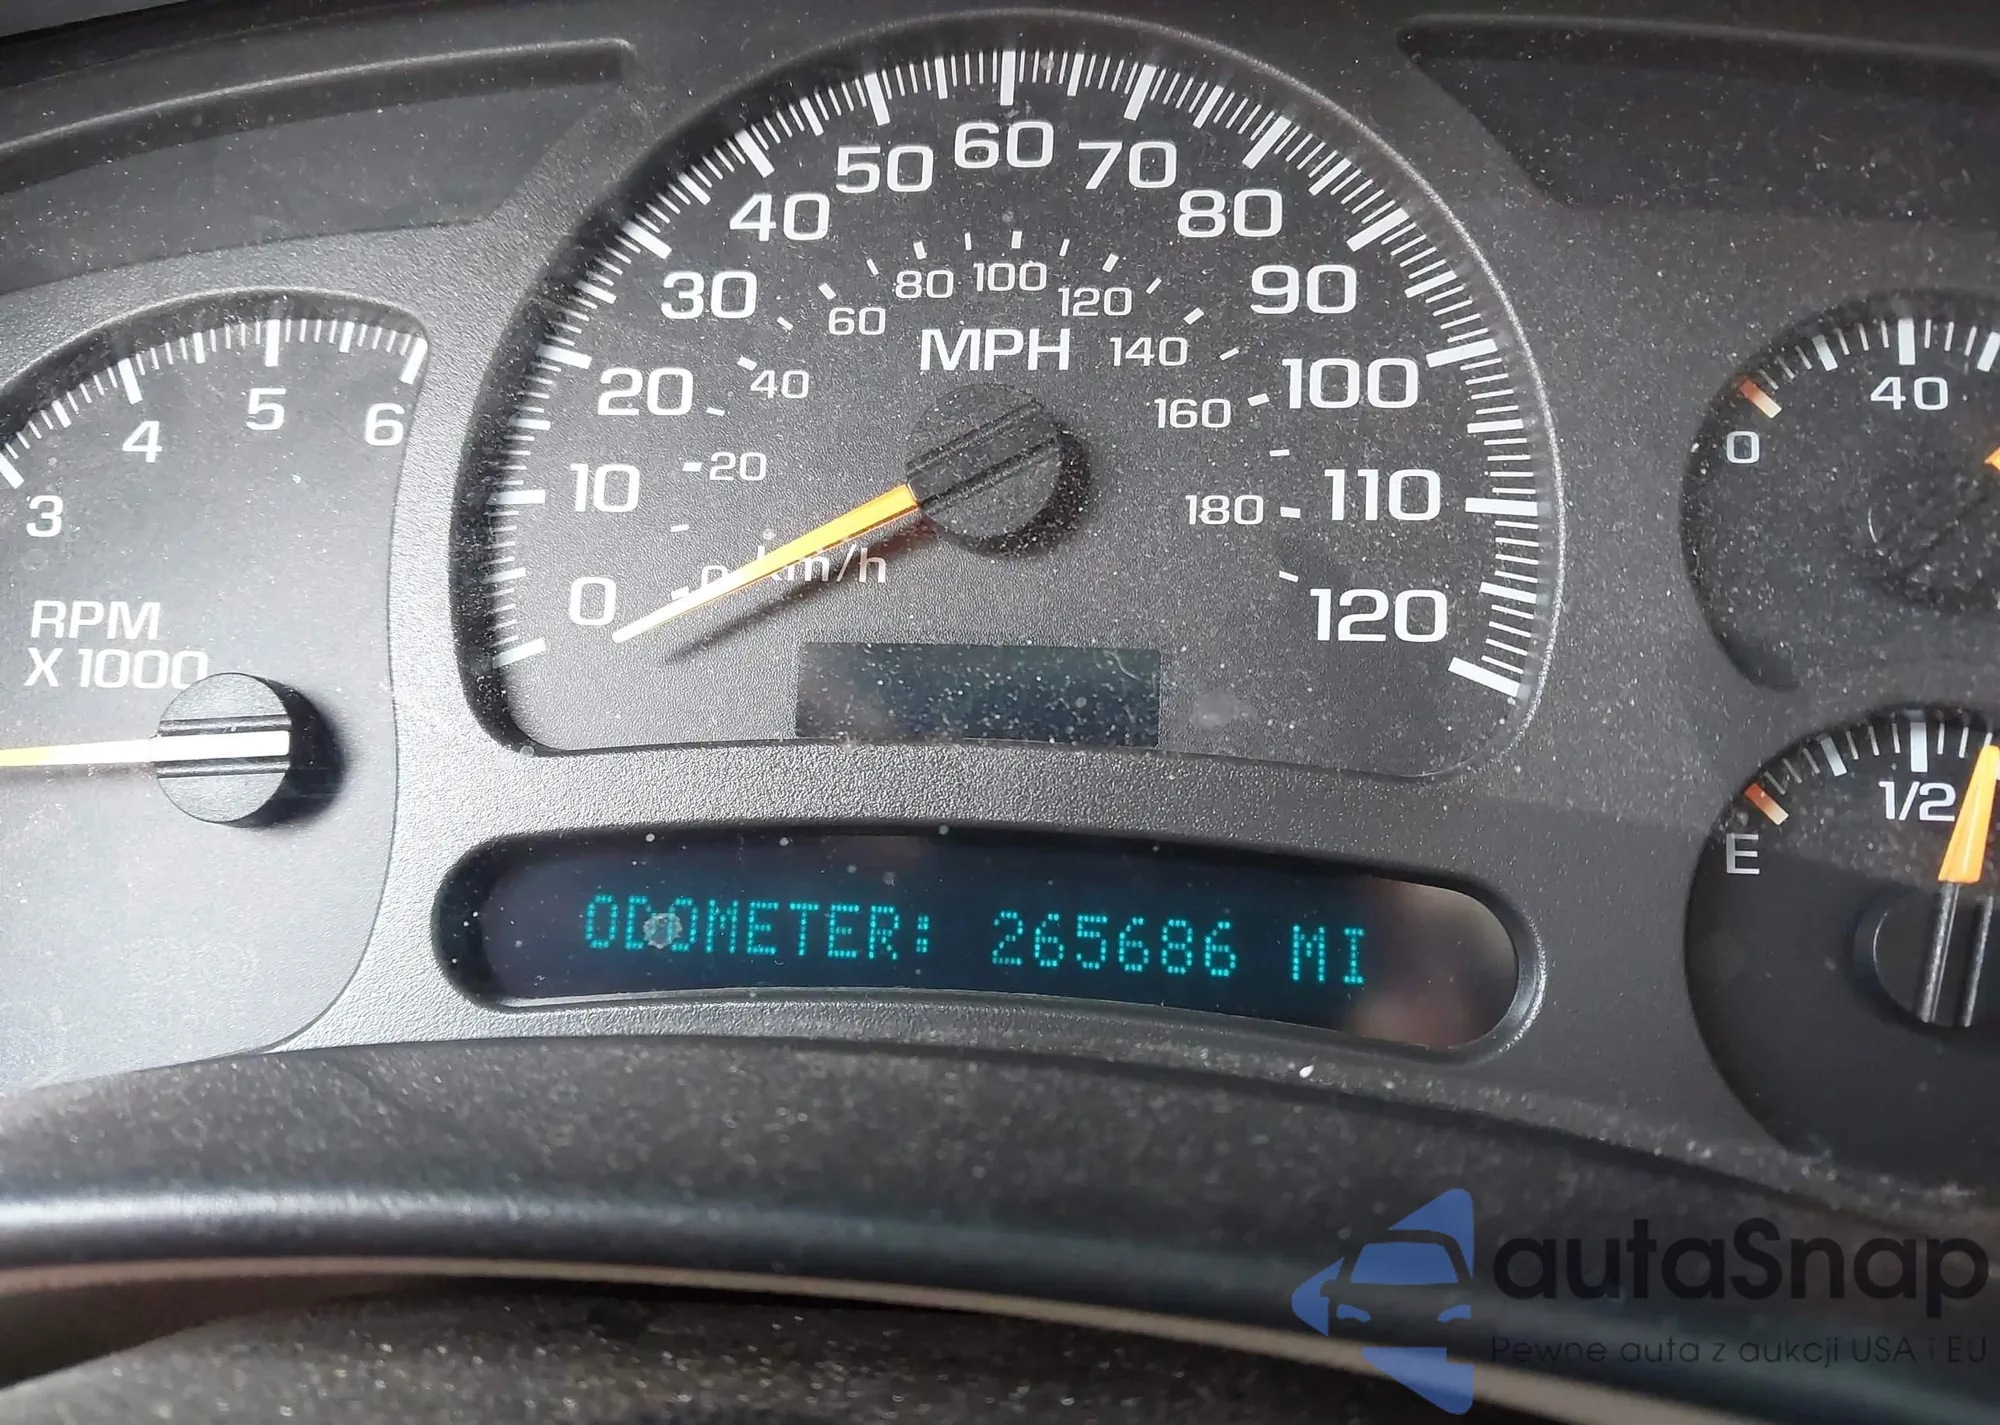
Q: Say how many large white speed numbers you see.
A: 13